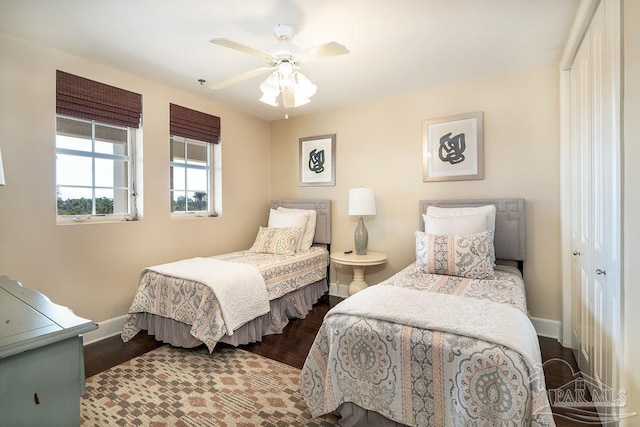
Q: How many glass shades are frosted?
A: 4